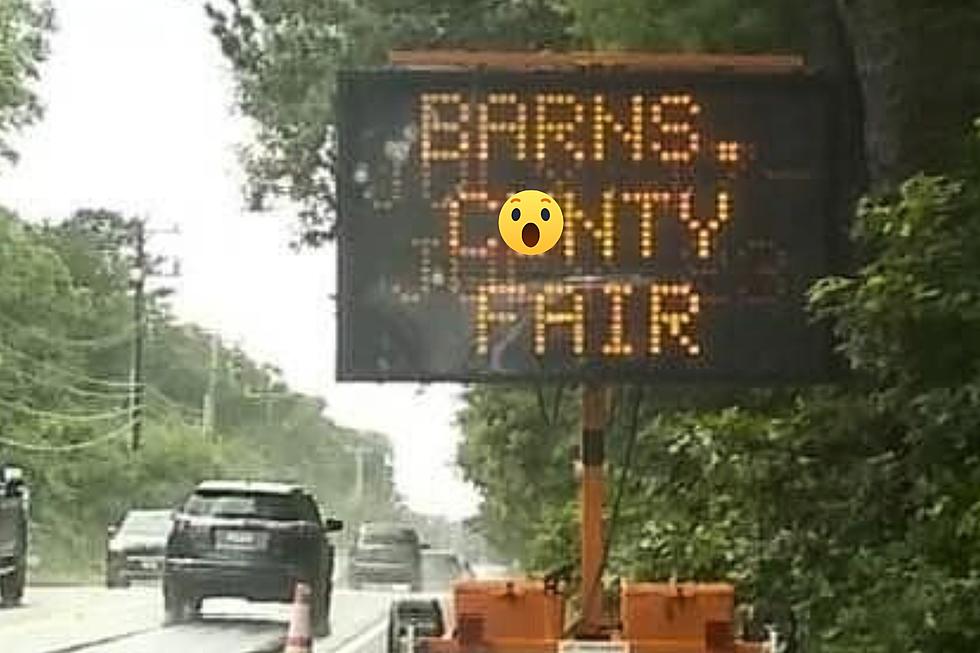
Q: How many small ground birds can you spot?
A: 0